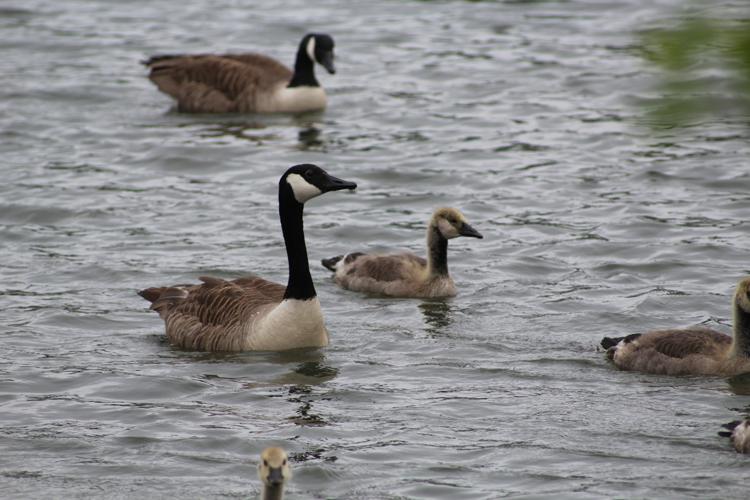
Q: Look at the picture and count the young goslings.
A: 4